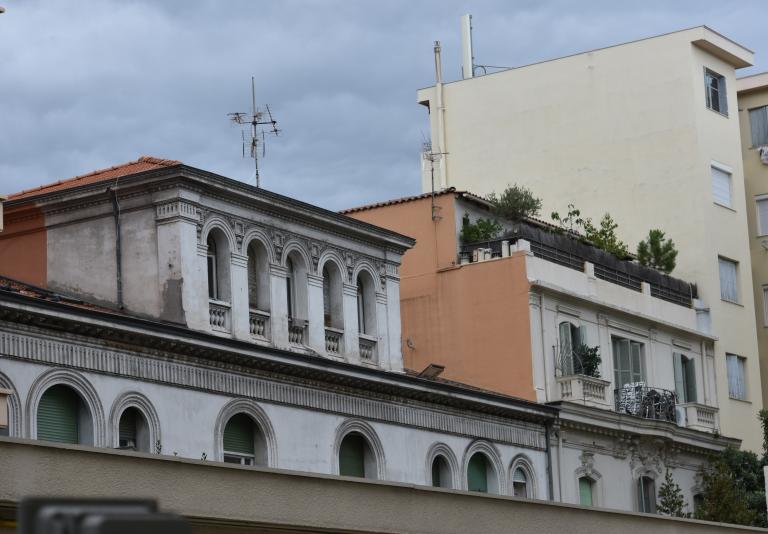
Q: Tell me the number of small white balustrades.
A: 7